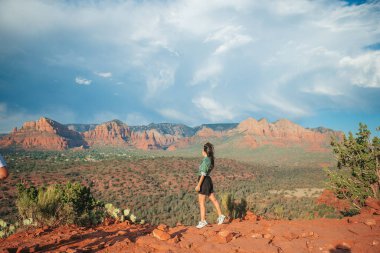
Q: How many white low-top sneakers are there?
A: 2